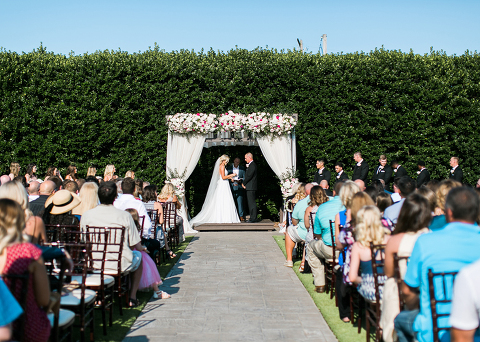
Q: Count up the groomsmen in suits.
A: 7